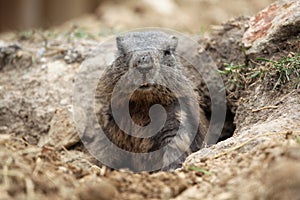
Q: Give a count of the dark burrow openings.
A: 1